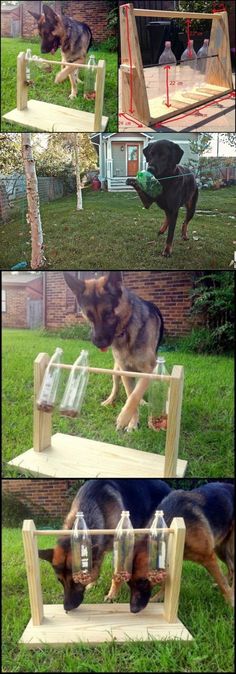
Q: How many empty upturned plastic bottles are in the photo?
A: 3